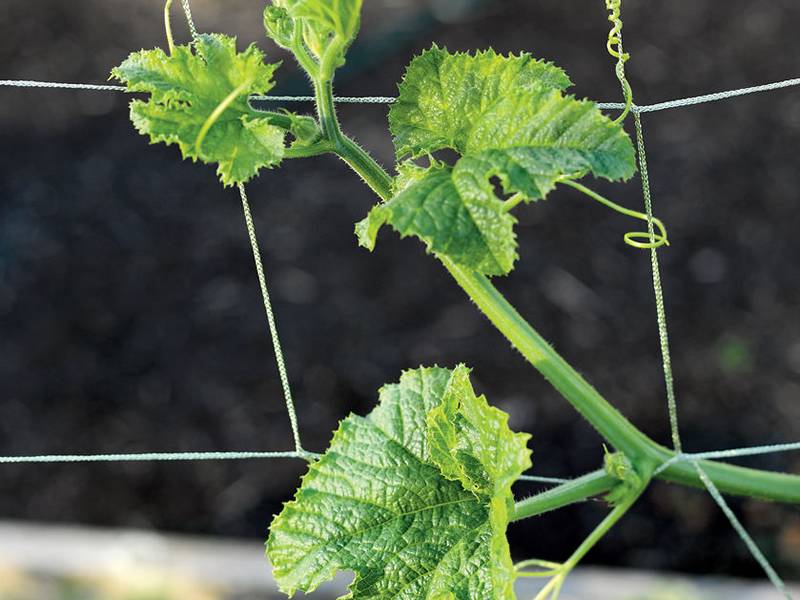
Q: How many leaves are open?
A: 3